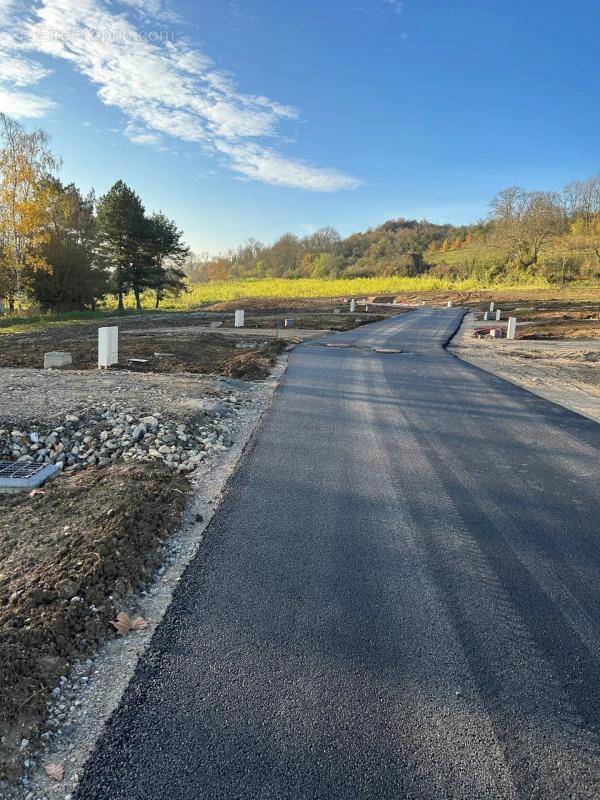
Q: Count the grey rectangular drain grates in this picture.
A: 1